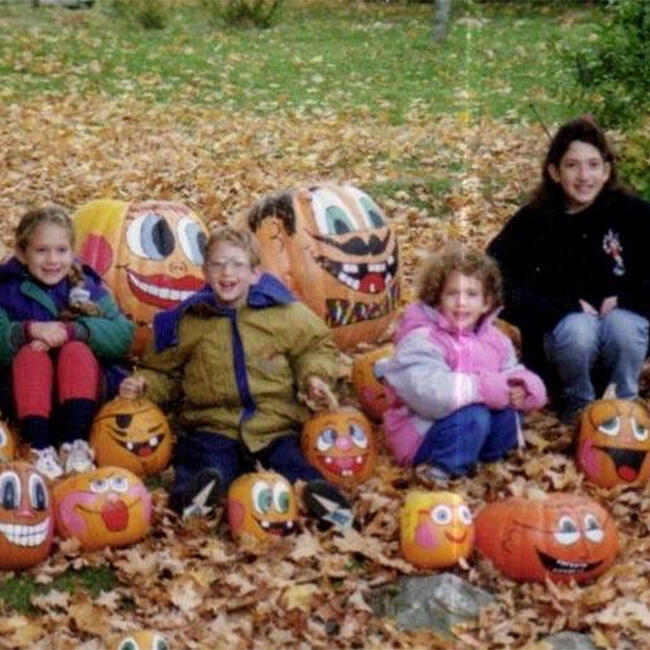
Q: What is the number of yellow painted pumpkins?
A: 2